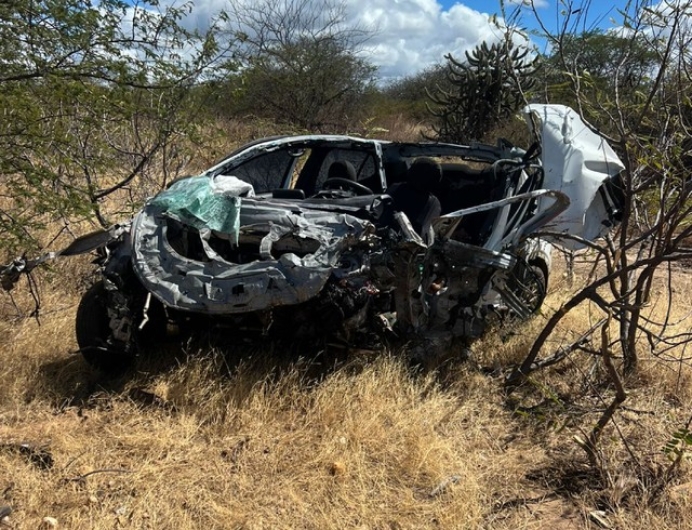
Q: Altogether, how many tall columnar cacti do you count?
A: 1